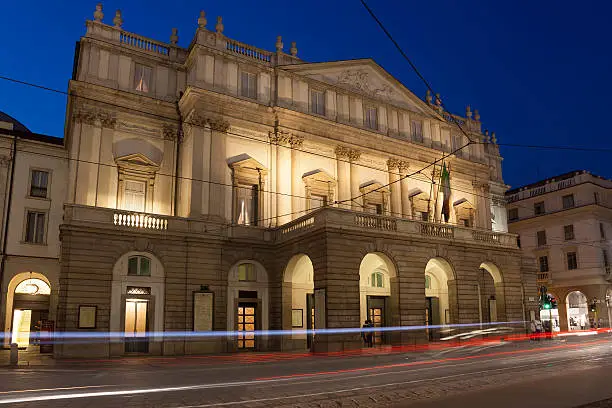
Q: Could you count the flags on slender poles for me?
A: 1